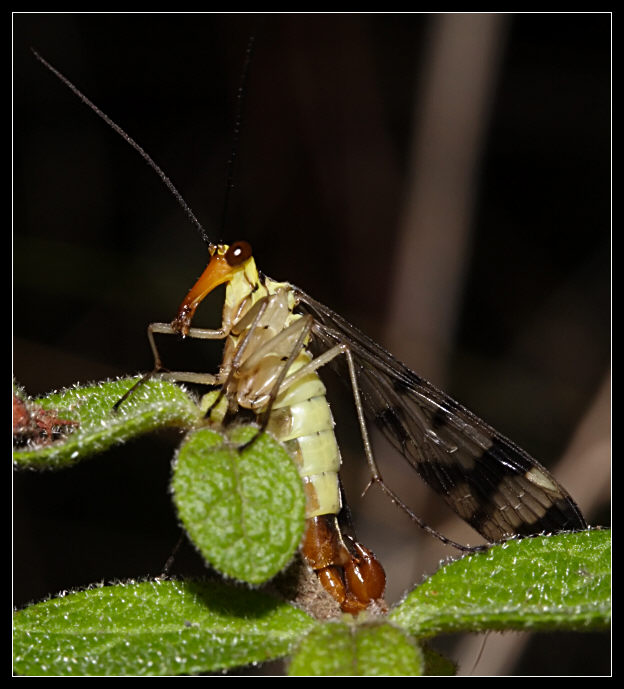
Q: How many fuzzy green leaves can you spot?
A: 5